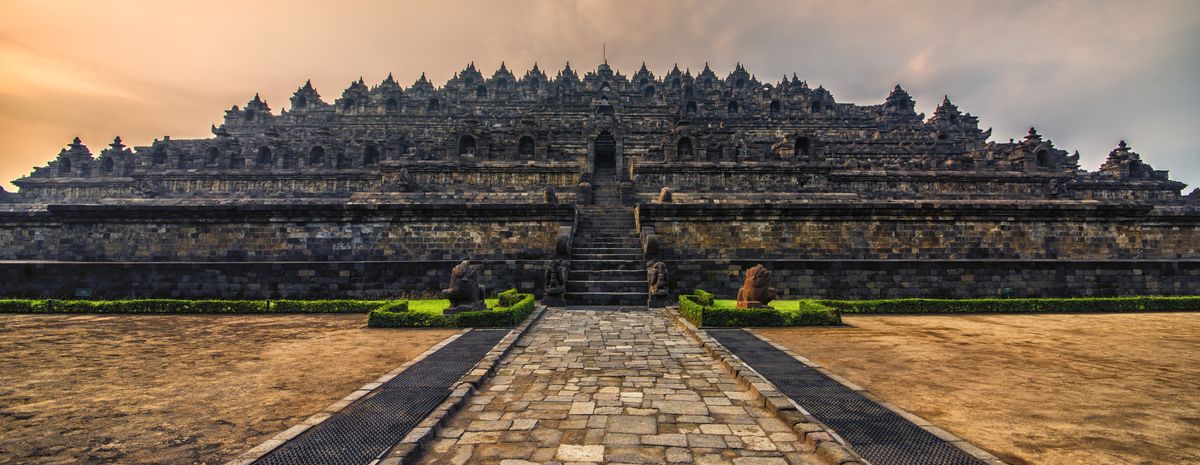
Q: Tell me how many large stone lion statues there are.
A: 2